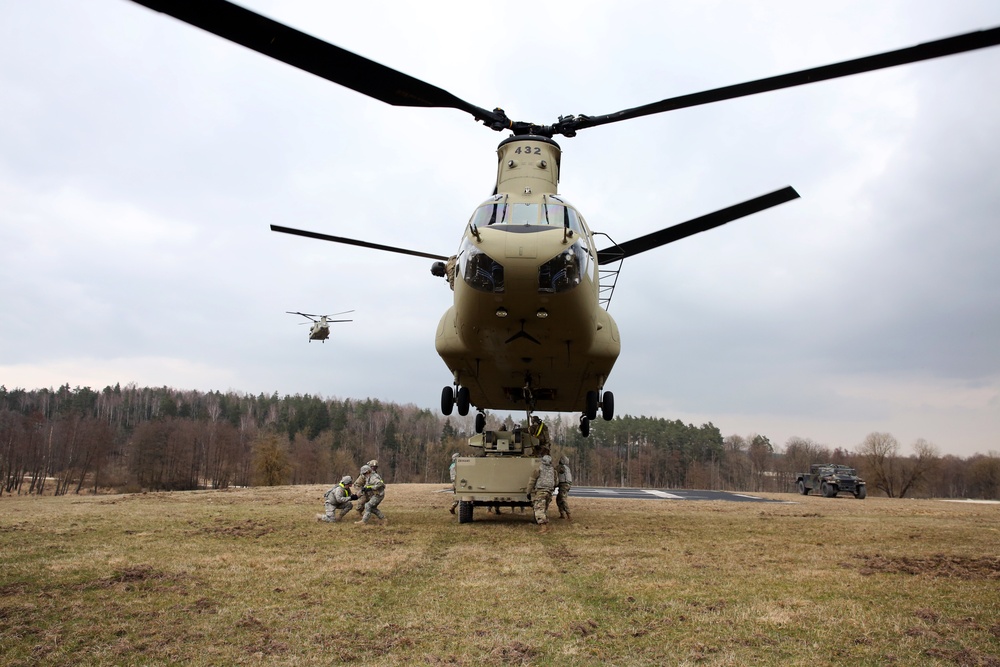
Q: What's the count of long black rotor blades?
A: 4